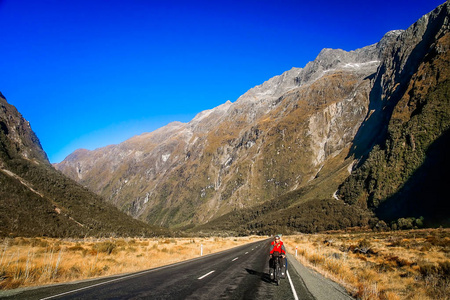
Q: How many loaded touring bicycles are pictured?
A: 1